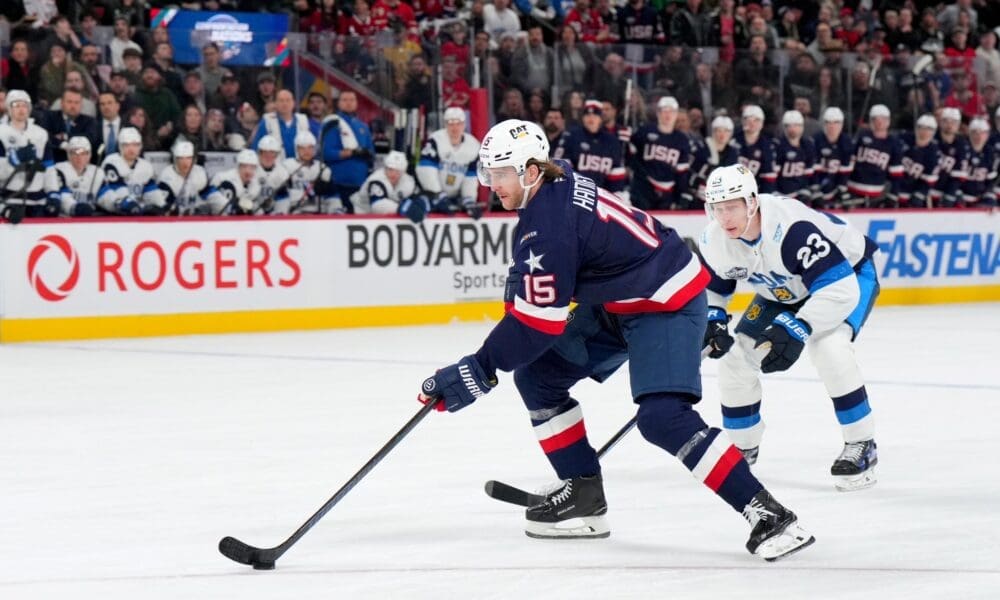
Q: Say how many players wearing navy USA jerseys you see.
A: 12